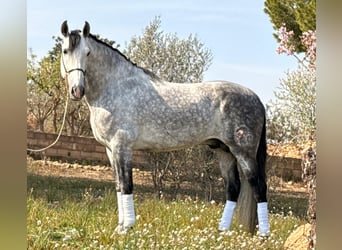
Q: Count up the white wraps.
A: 4